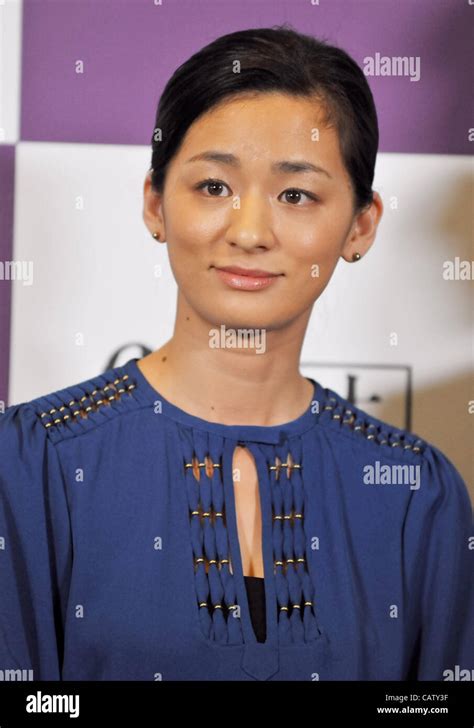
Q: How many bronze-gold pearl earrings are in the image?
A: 2